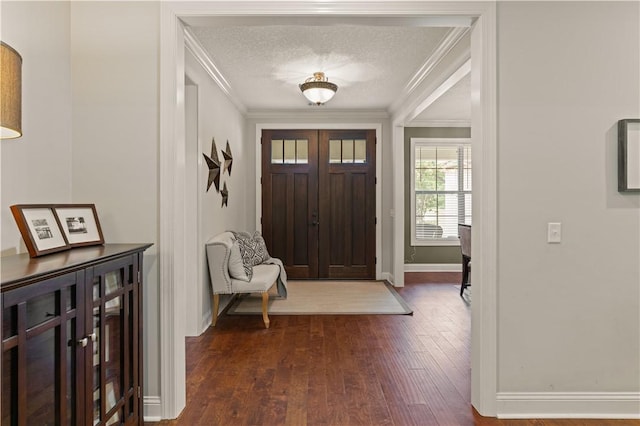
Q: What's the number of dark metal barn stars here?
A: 3